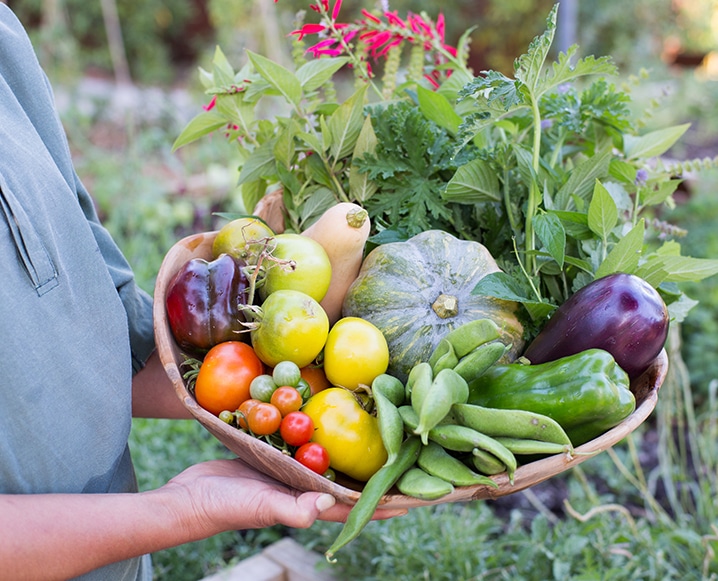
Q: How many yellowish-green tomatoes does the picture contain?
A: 3